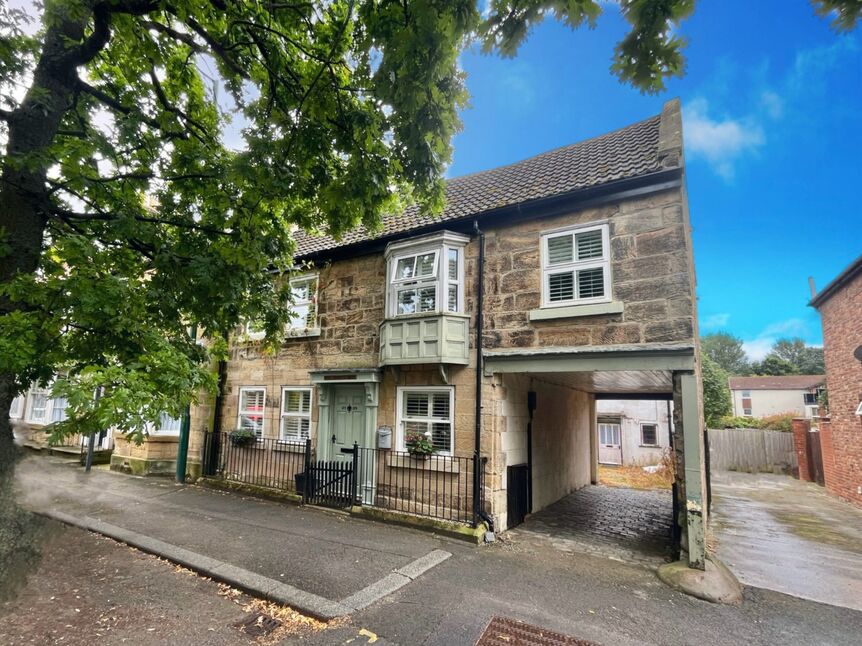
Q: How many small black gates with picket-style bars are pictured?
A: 1